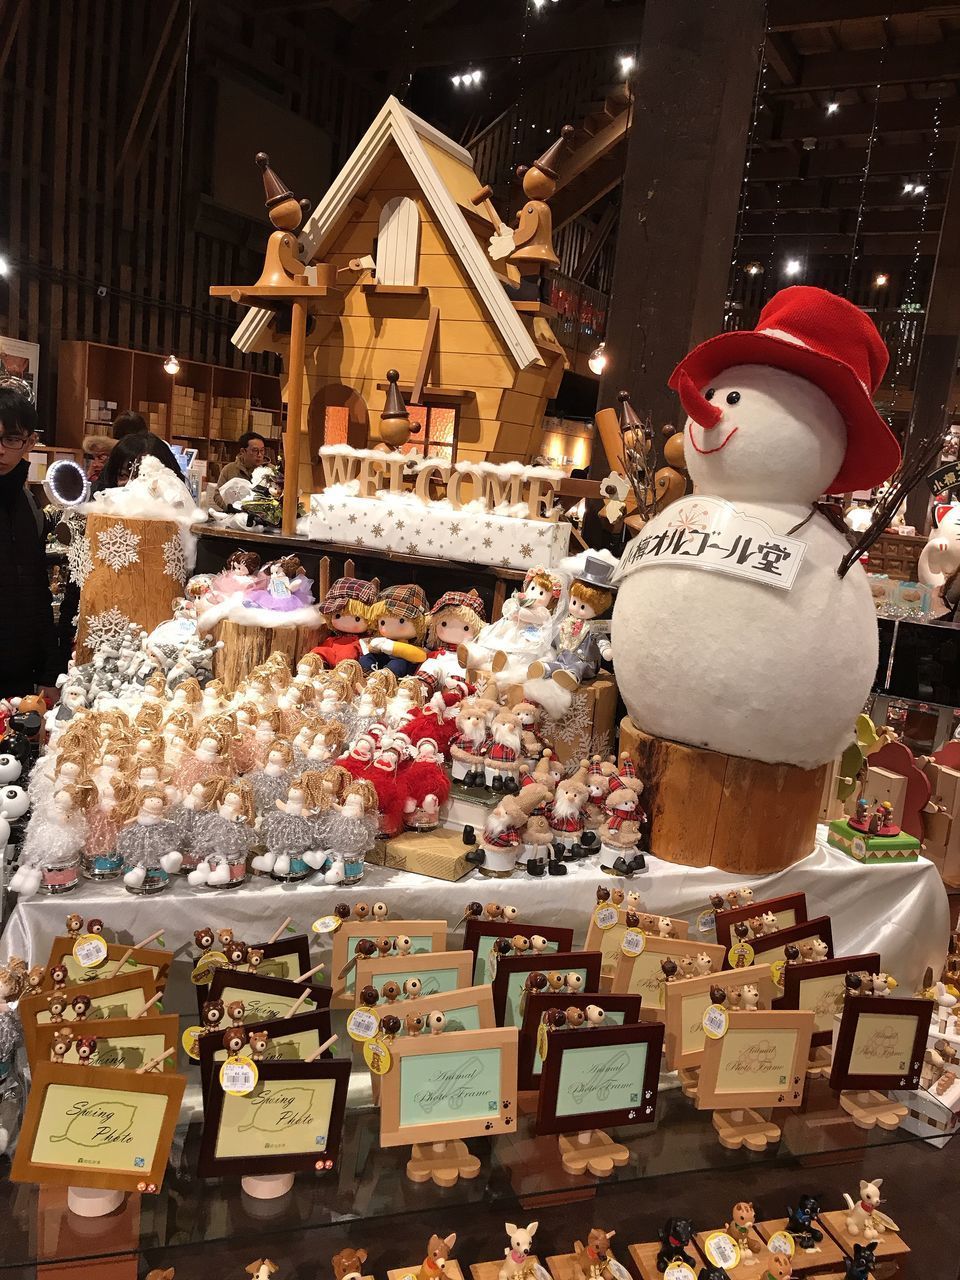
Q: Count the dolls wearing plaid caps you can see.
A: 3